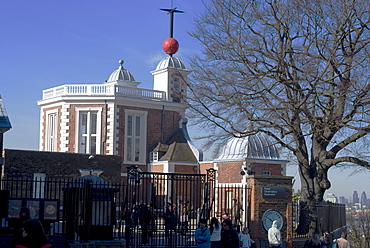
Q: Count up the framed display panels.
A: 3